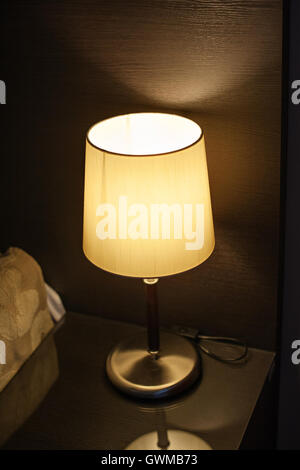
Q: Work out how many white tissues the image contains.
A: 0